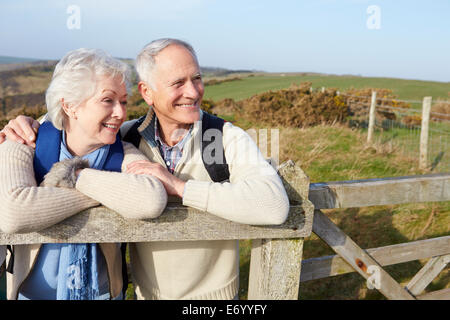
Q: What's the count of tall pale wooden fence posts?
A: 2